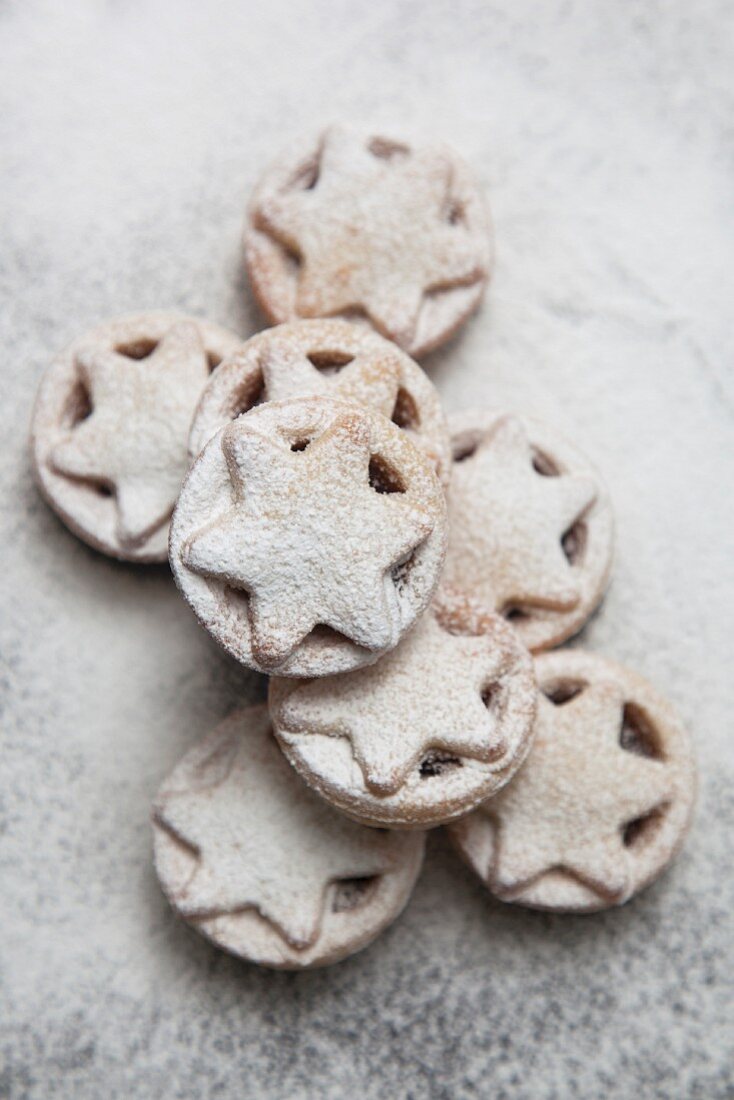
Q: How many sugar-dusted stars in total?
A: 8